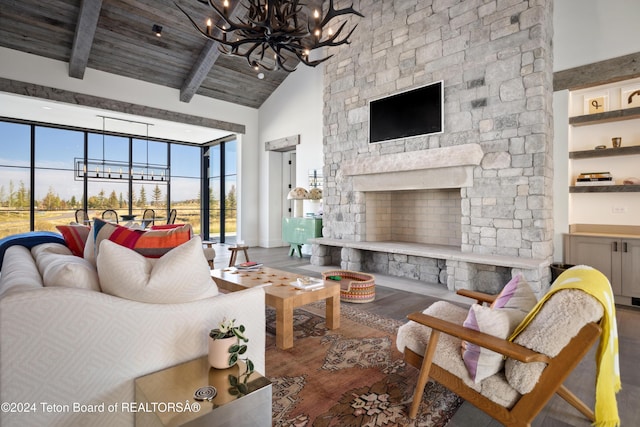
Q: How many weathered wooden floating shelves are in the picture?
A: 3